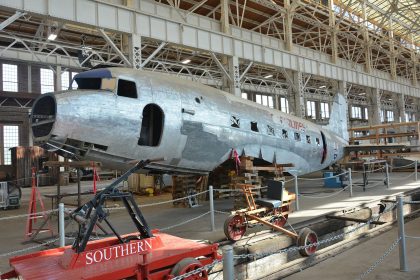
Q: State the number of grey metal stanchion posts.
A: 8